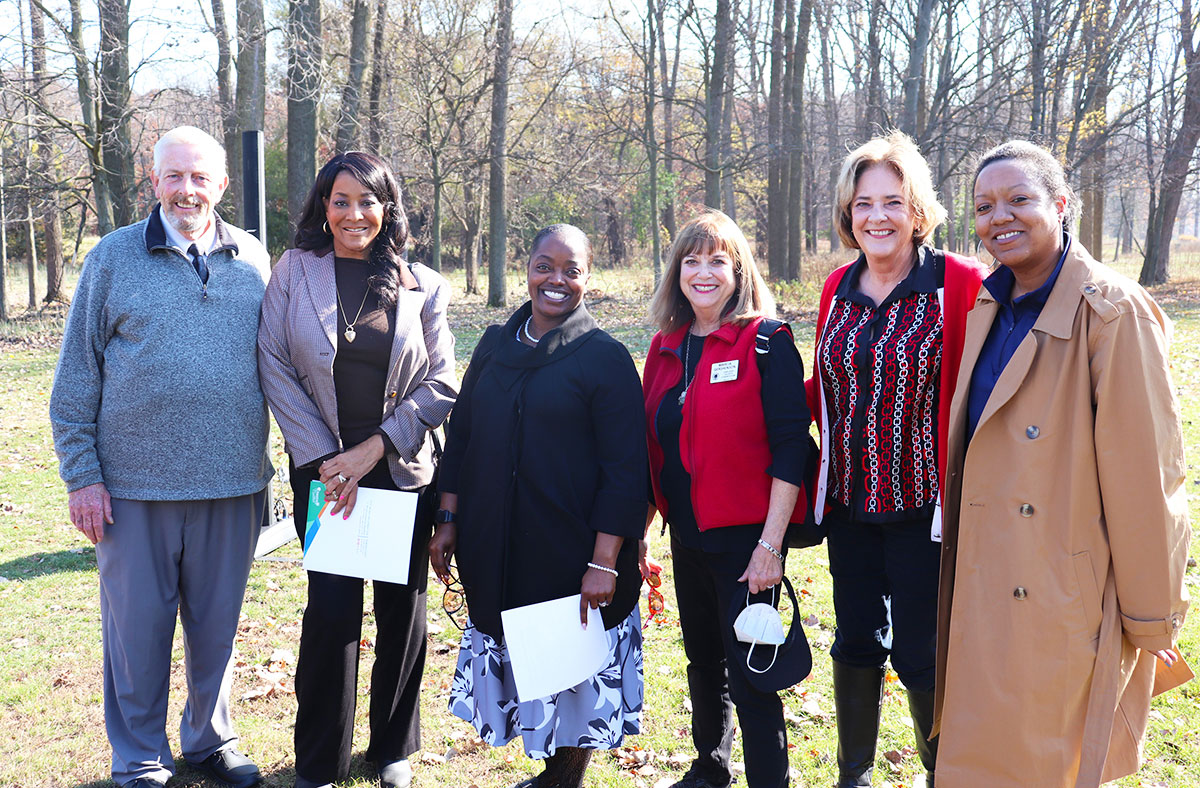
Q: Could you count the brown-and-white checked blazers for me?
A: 1